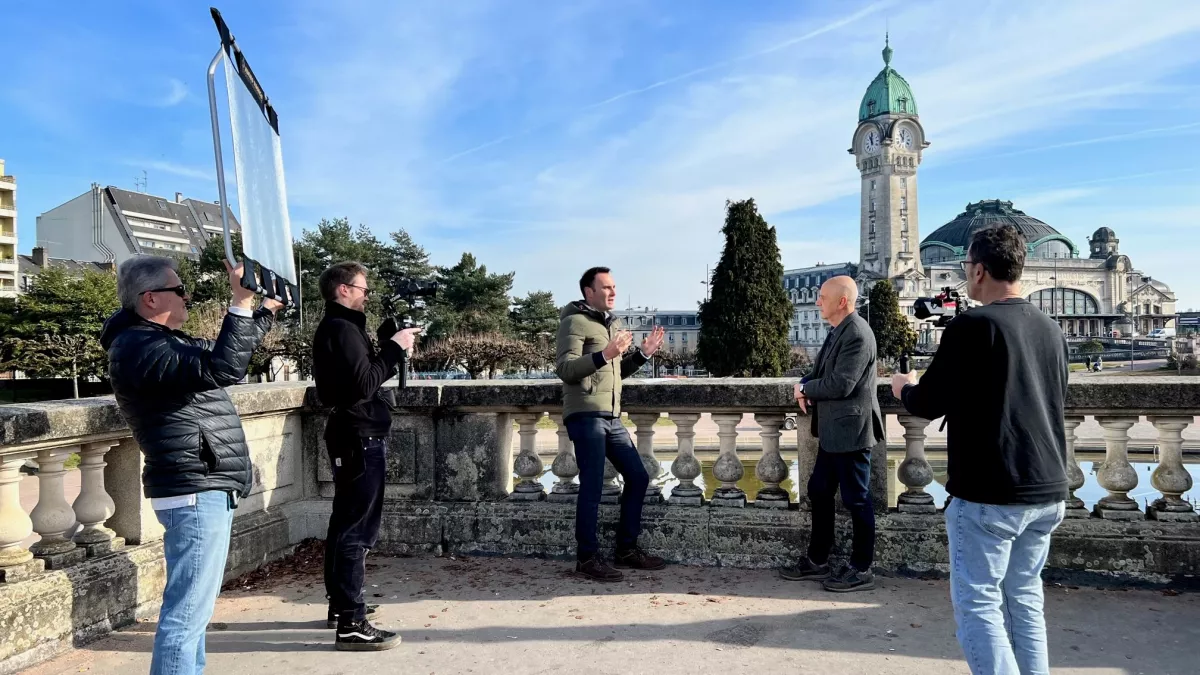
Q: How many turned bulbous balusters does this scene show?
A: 14